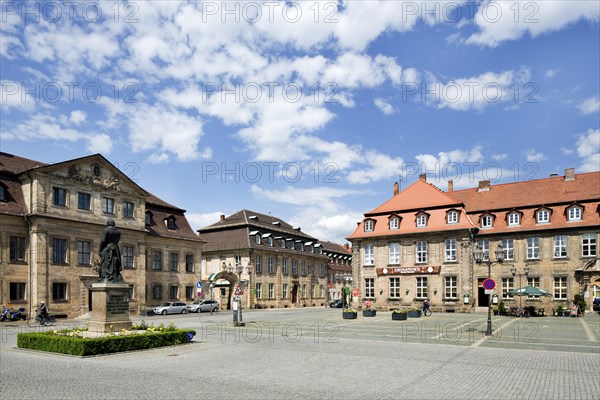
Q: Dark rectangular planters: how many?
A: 4